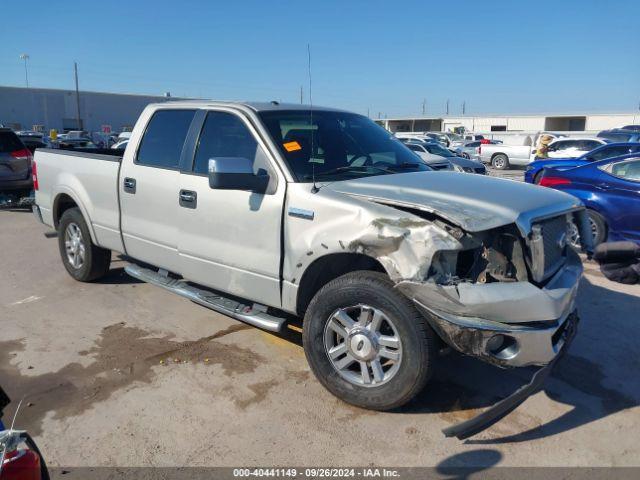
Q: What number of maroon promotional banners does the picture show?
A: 0